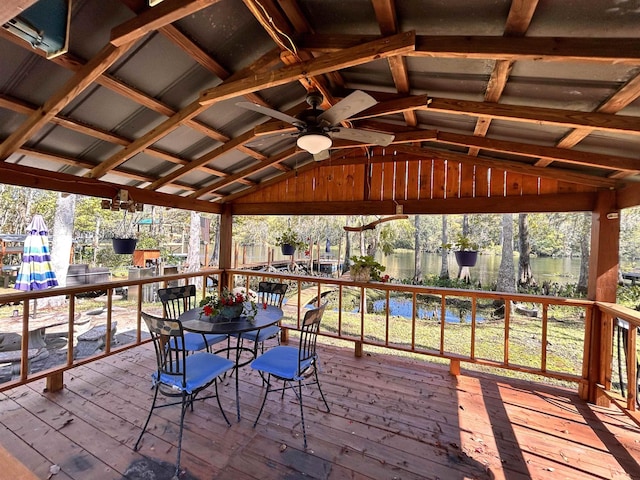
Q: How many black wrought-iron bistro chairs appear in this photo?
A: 4